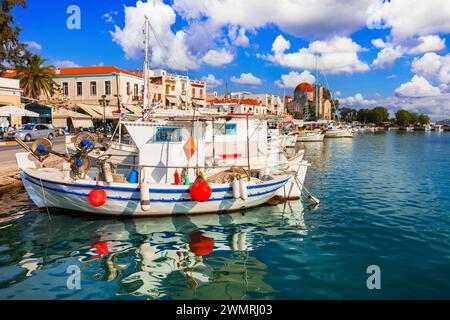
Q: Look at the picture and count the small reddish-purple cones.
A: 0